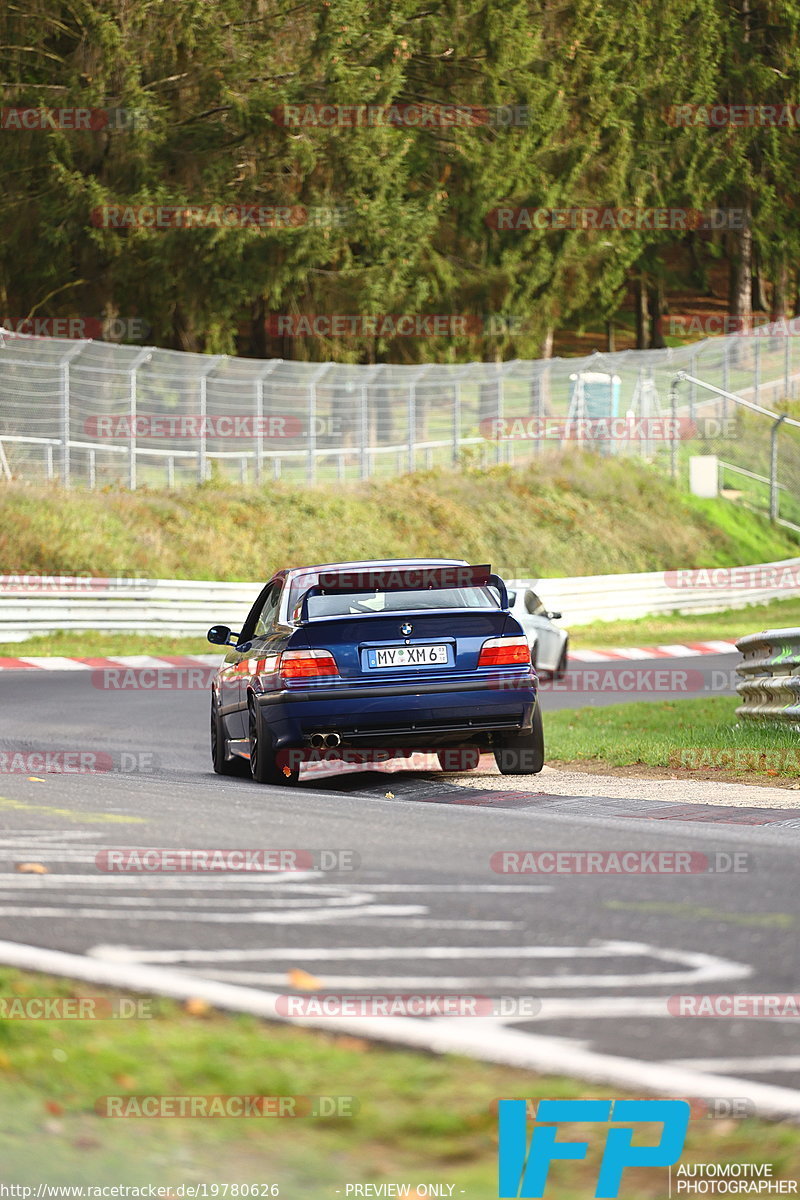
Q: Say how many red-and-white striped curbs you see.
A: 2